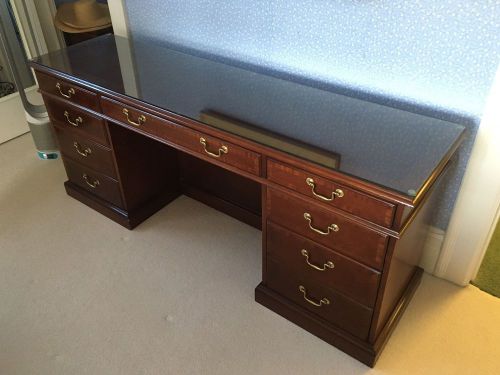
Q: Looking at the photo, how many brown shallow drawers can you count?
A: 3